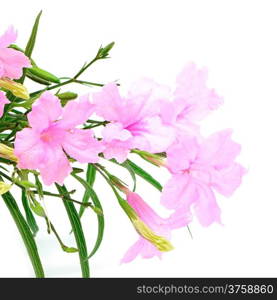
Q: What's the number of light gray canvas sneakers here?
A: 0